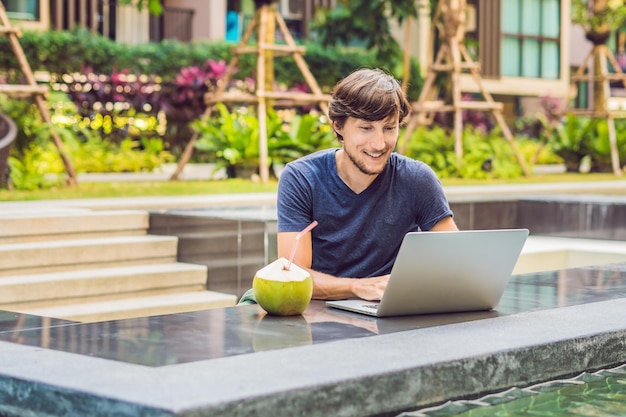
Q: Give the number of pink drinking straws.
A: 1